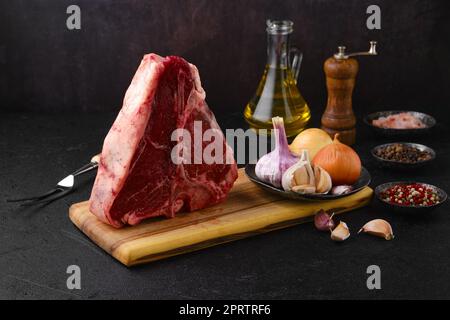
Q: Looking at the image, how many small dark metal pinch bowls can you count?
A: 3